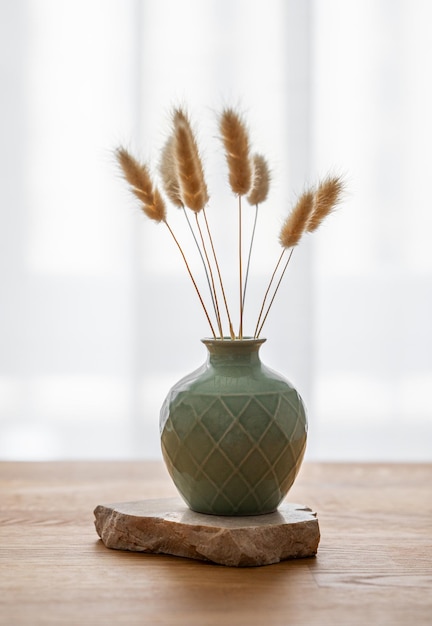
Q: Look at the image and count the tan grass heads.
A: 7